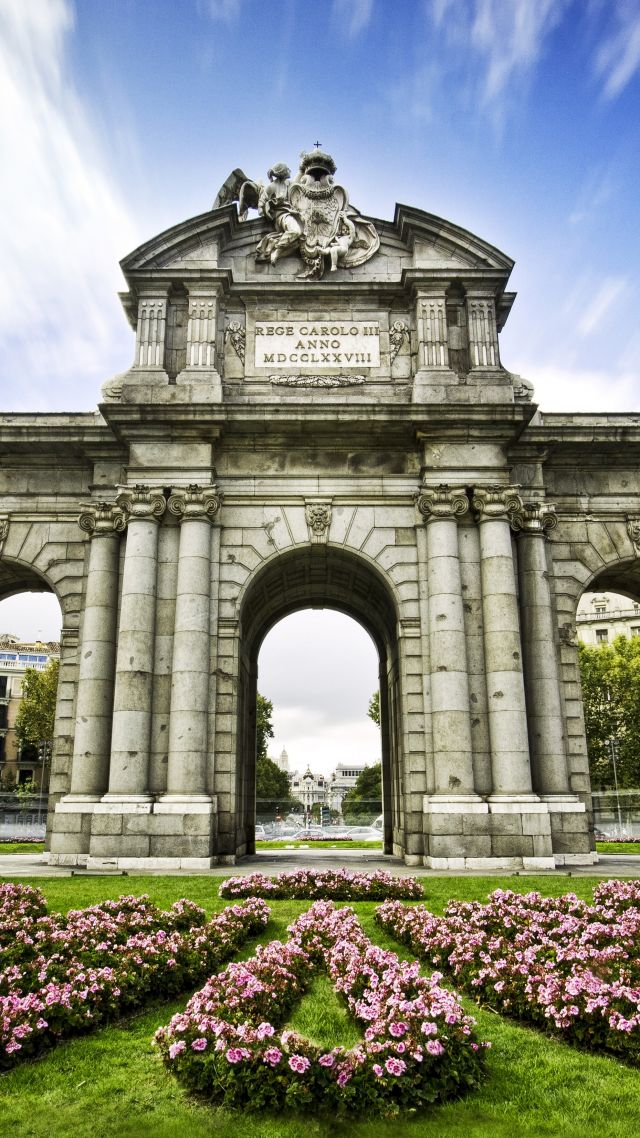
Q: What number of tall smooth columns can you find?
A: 6